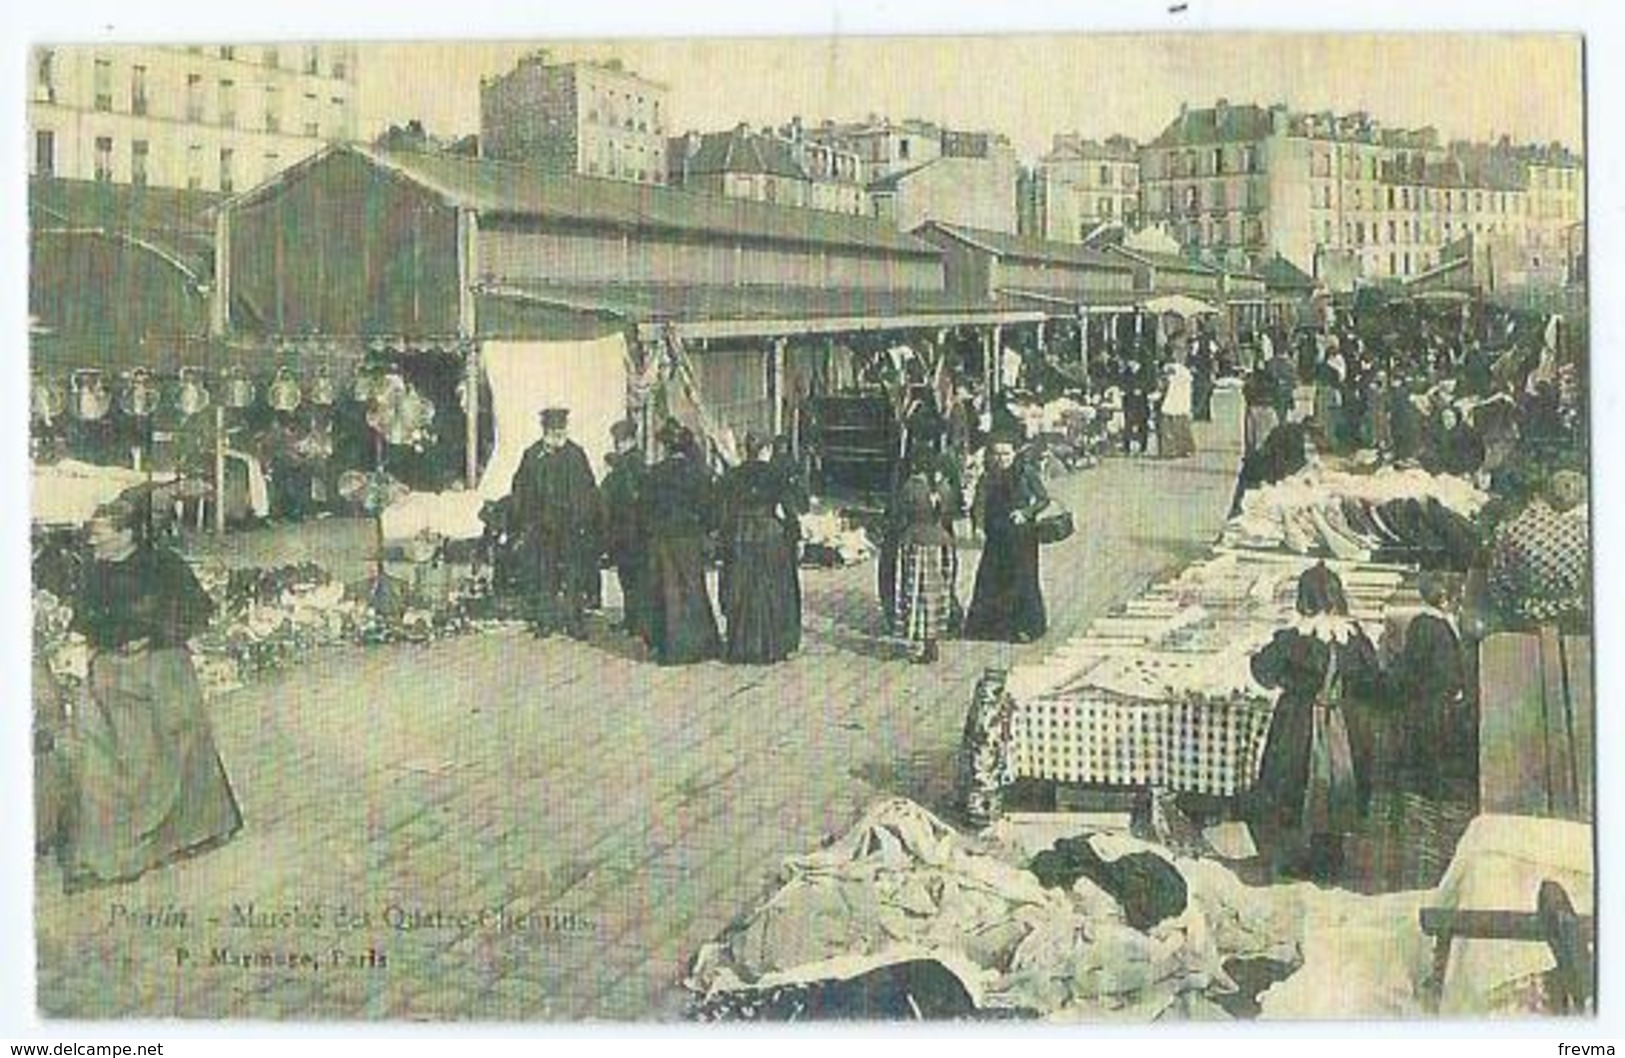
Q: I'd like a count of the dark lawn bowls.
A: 0